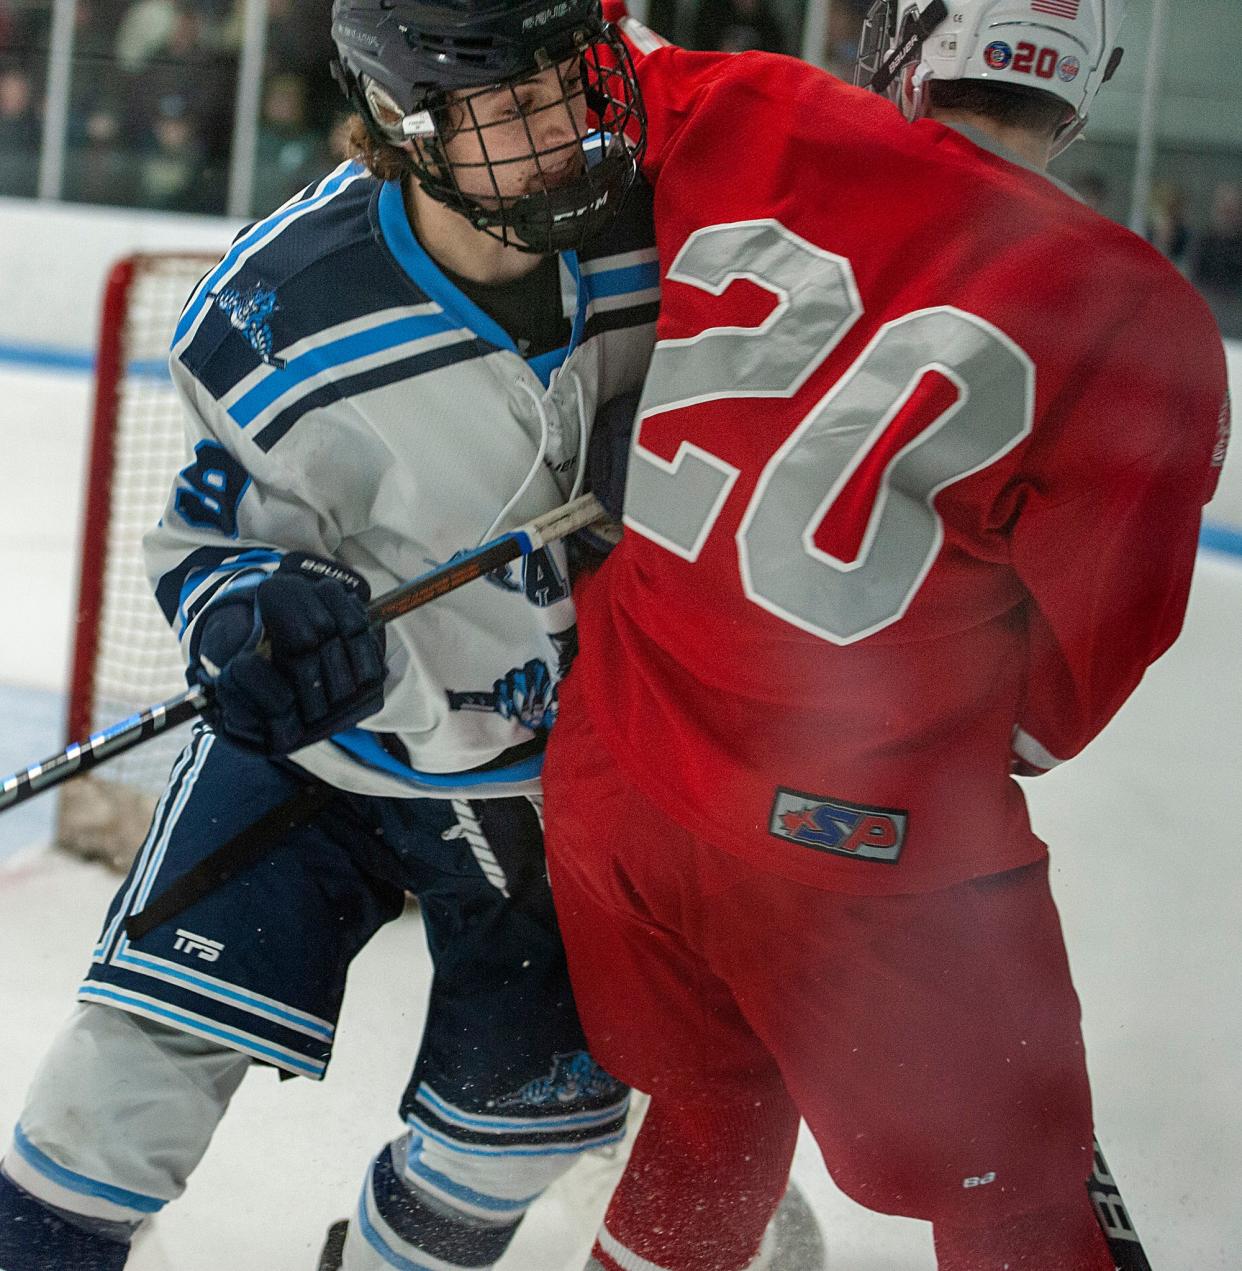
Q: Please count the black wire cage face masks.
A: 1